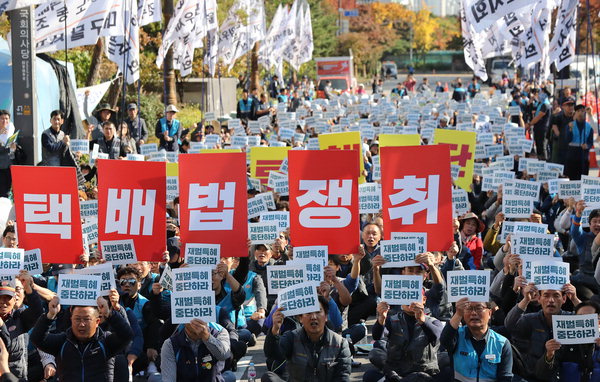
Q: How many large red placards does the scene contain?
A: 5